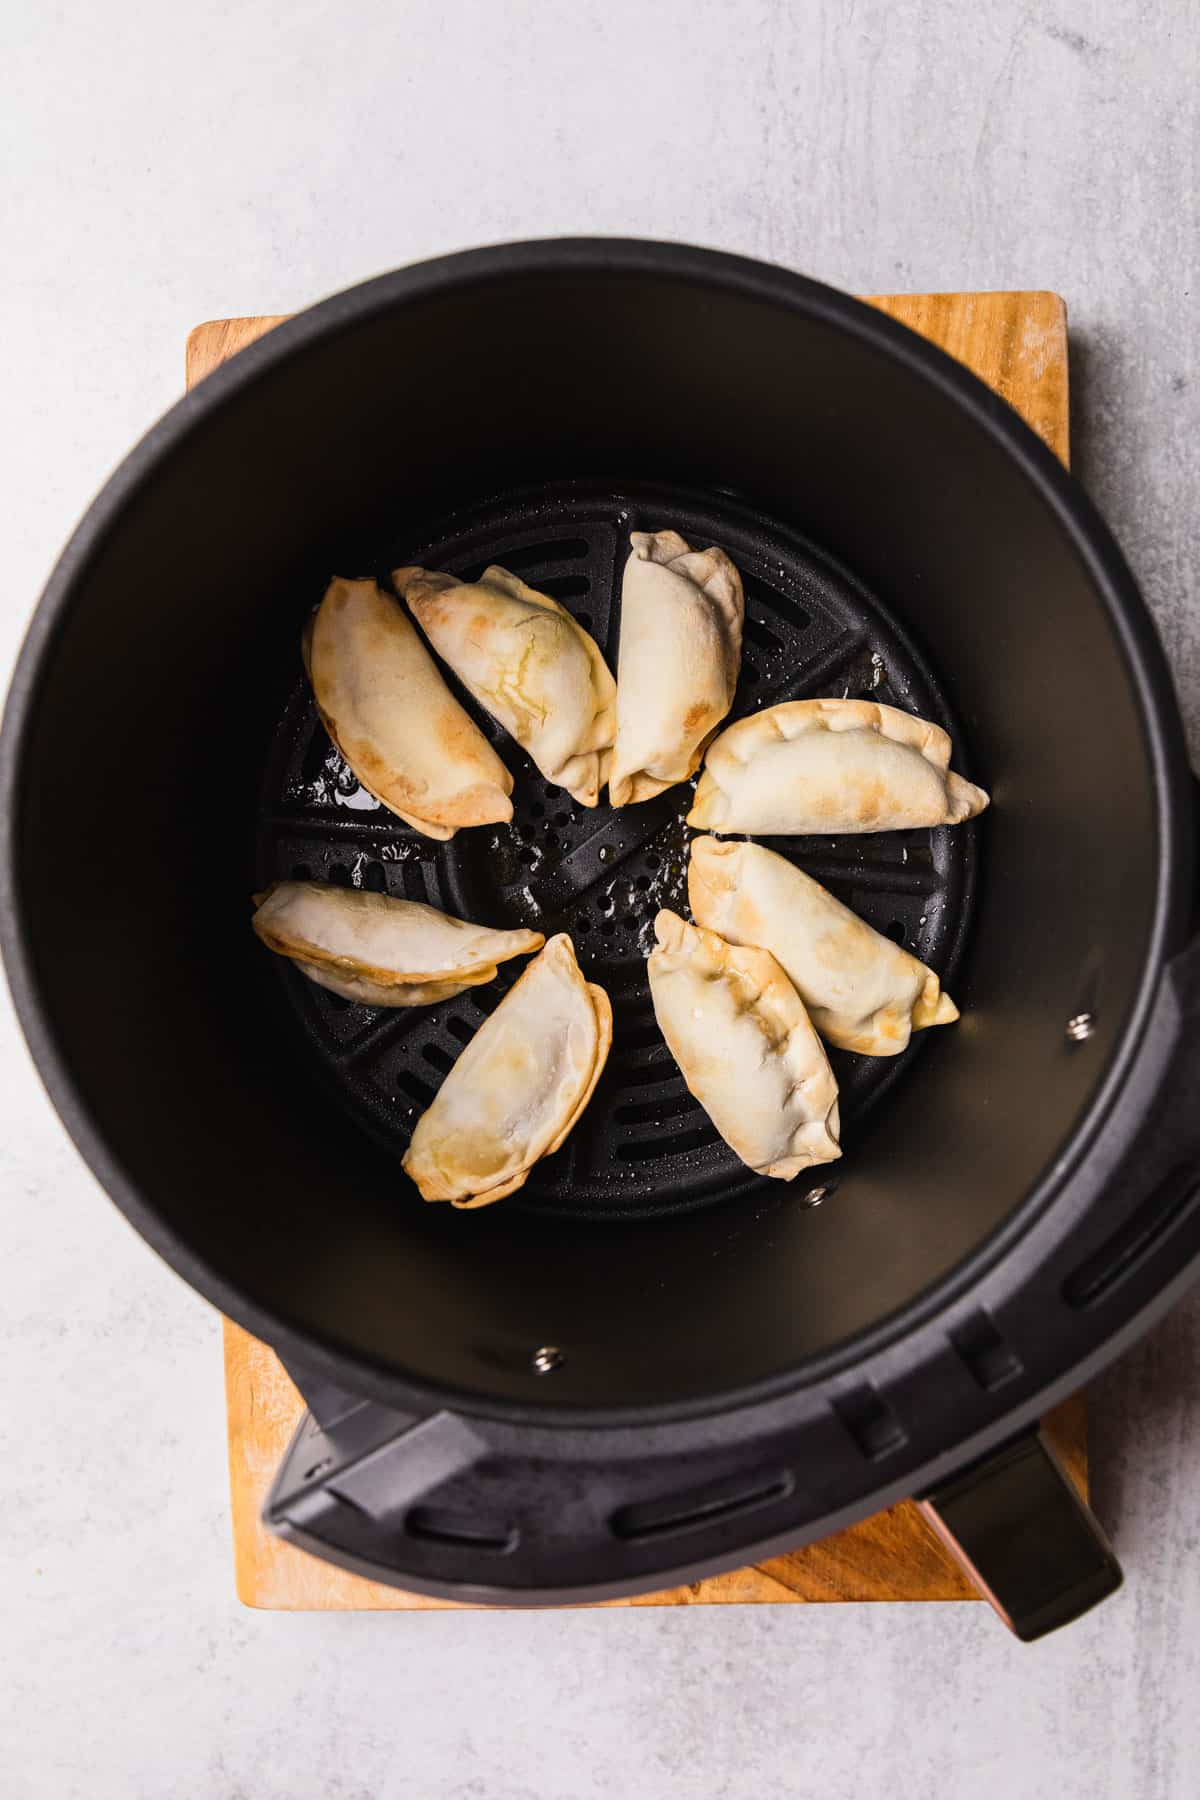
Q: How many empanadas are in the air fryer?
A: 8